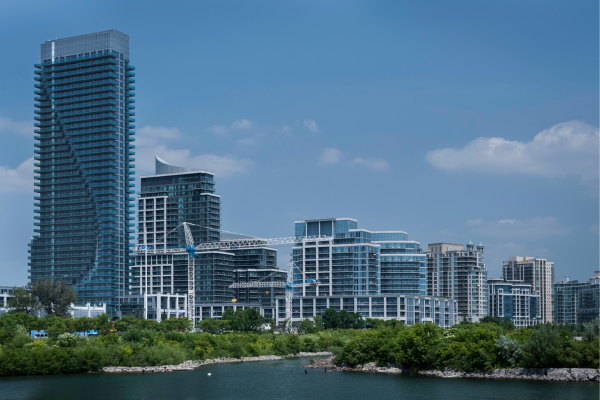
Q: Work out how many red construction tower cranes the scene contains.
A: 0